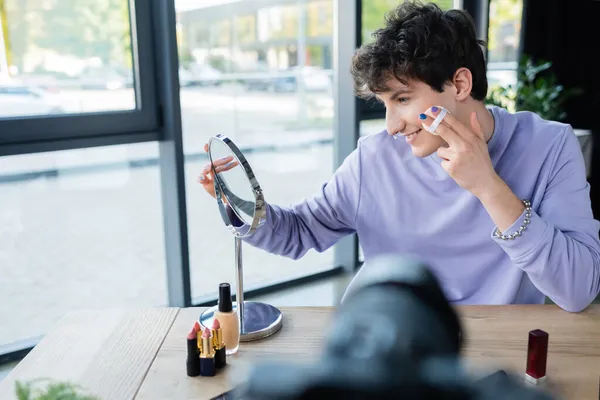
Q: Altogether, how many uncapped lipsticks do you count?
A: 4